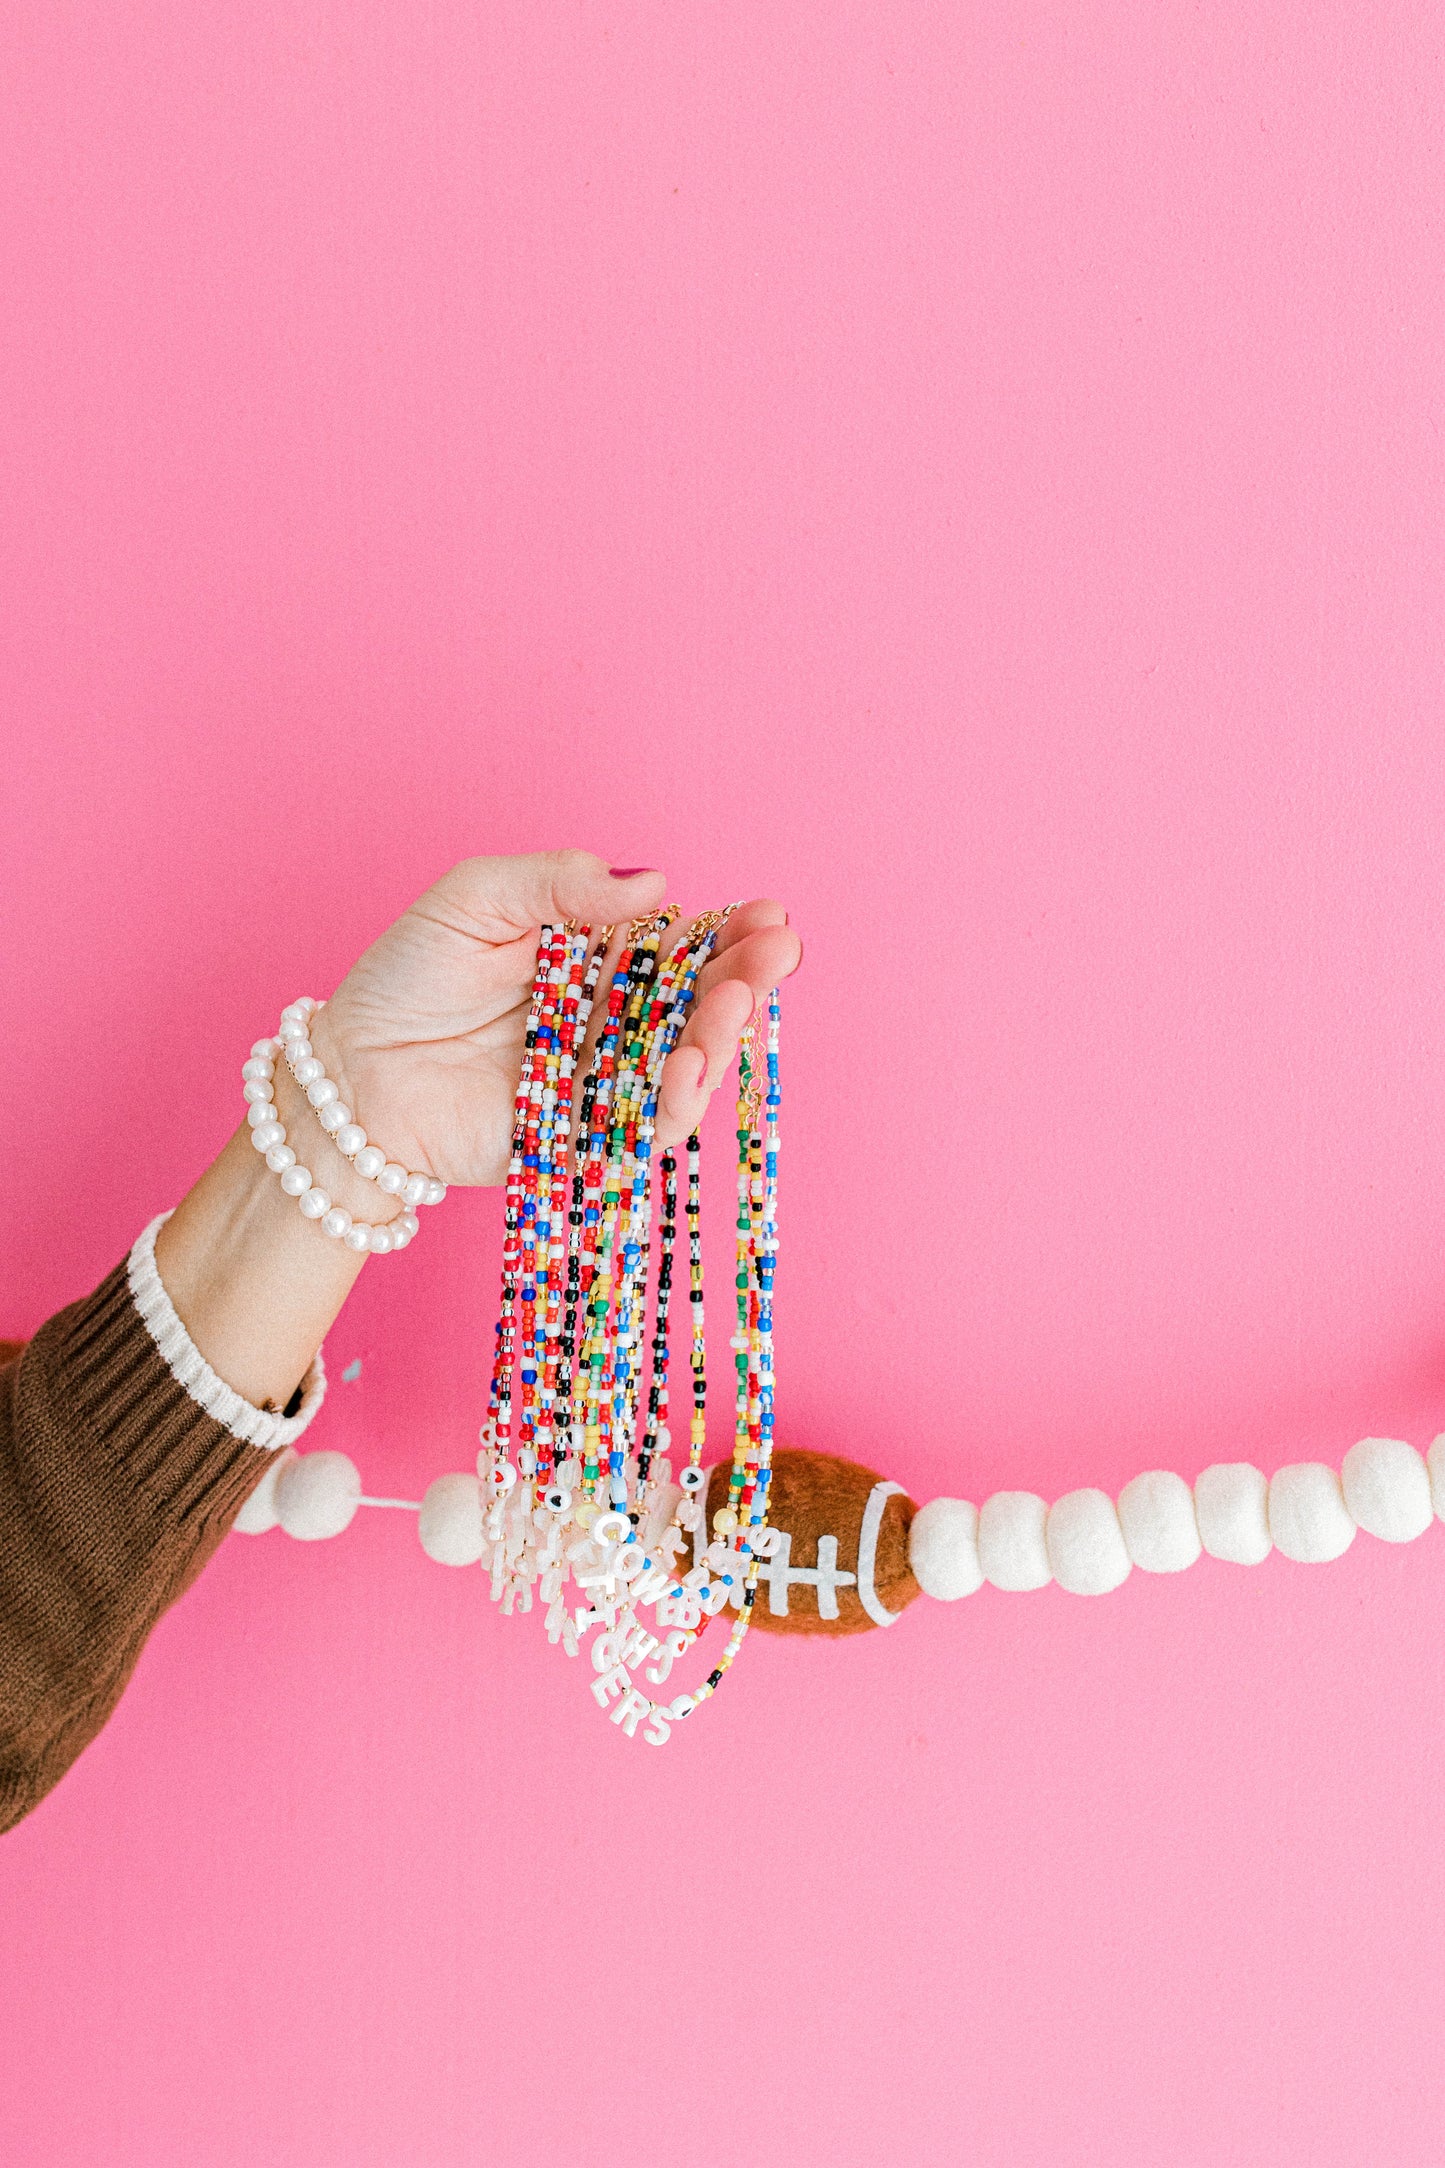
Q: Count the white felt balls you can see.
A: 11